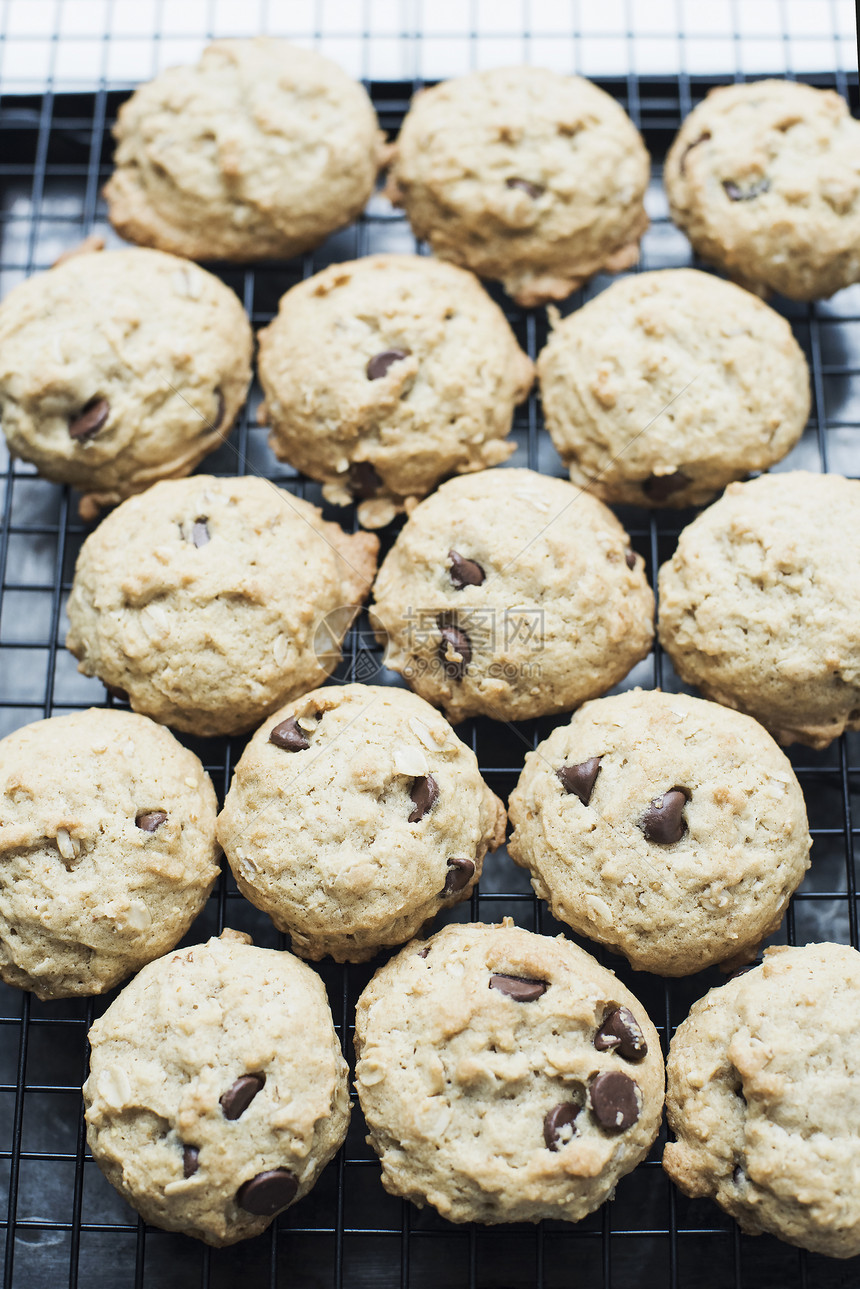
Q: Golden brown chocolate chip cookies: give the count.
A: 15